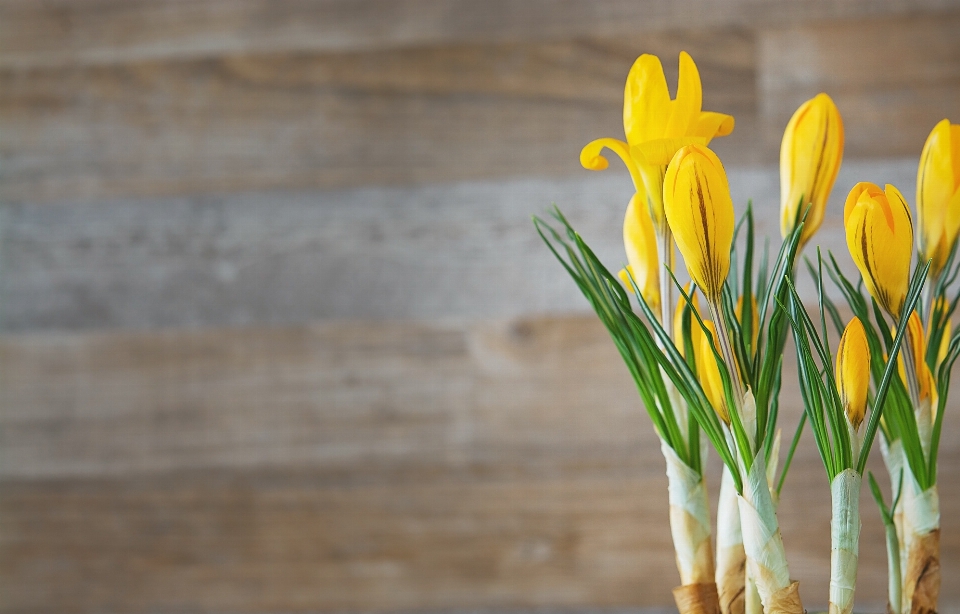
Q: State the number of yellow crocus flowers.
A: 12